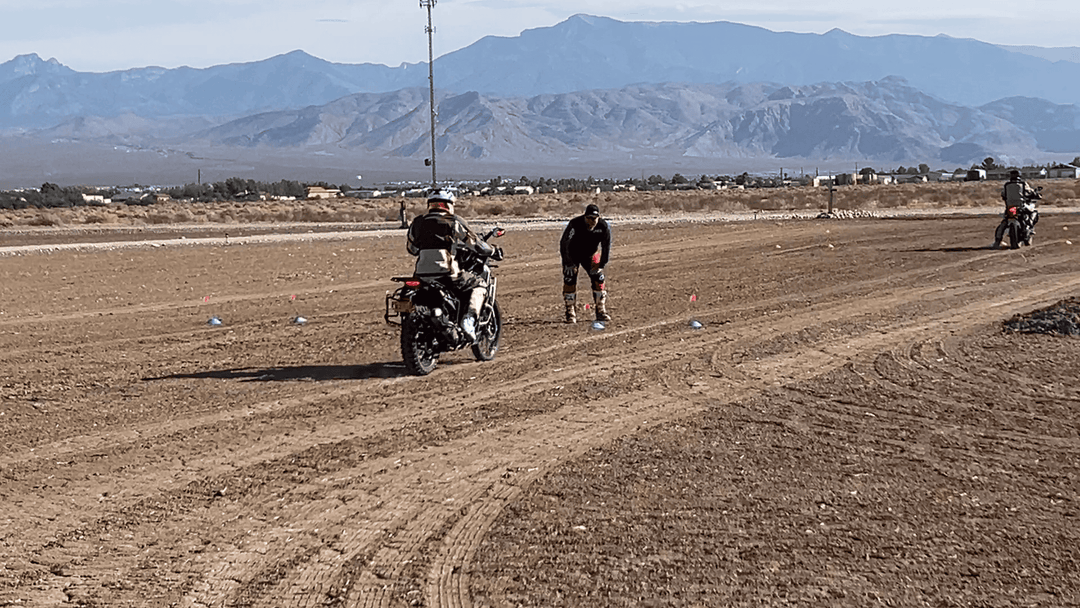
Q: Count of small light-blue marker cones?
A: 4